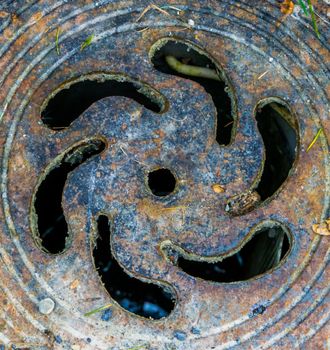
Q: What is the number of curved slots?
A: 6